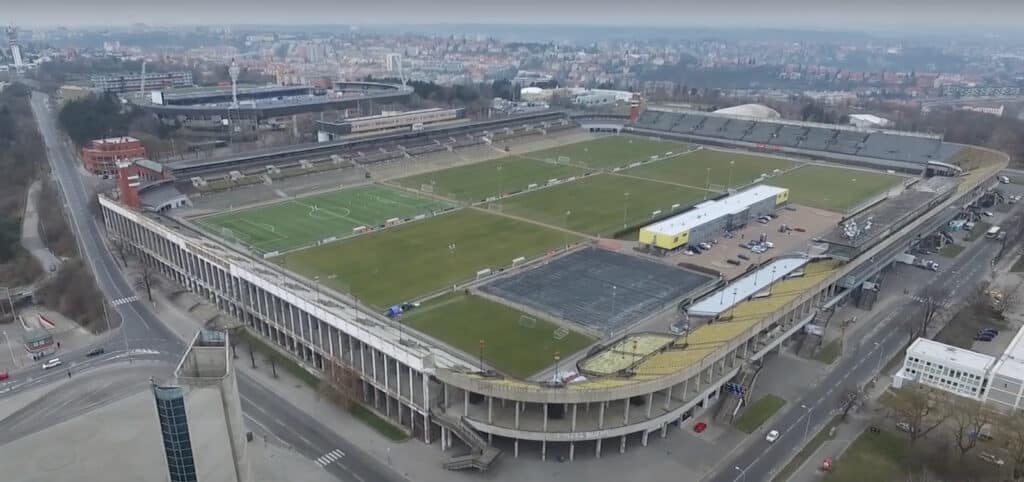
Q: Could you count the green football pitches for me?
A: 8